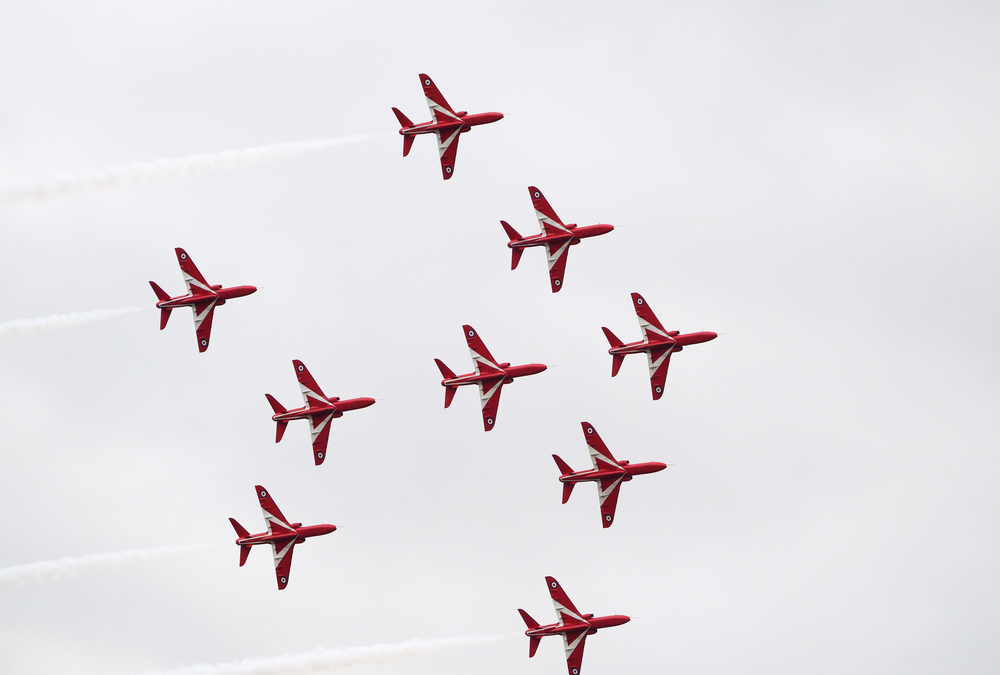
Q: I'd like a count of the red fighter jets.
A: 9